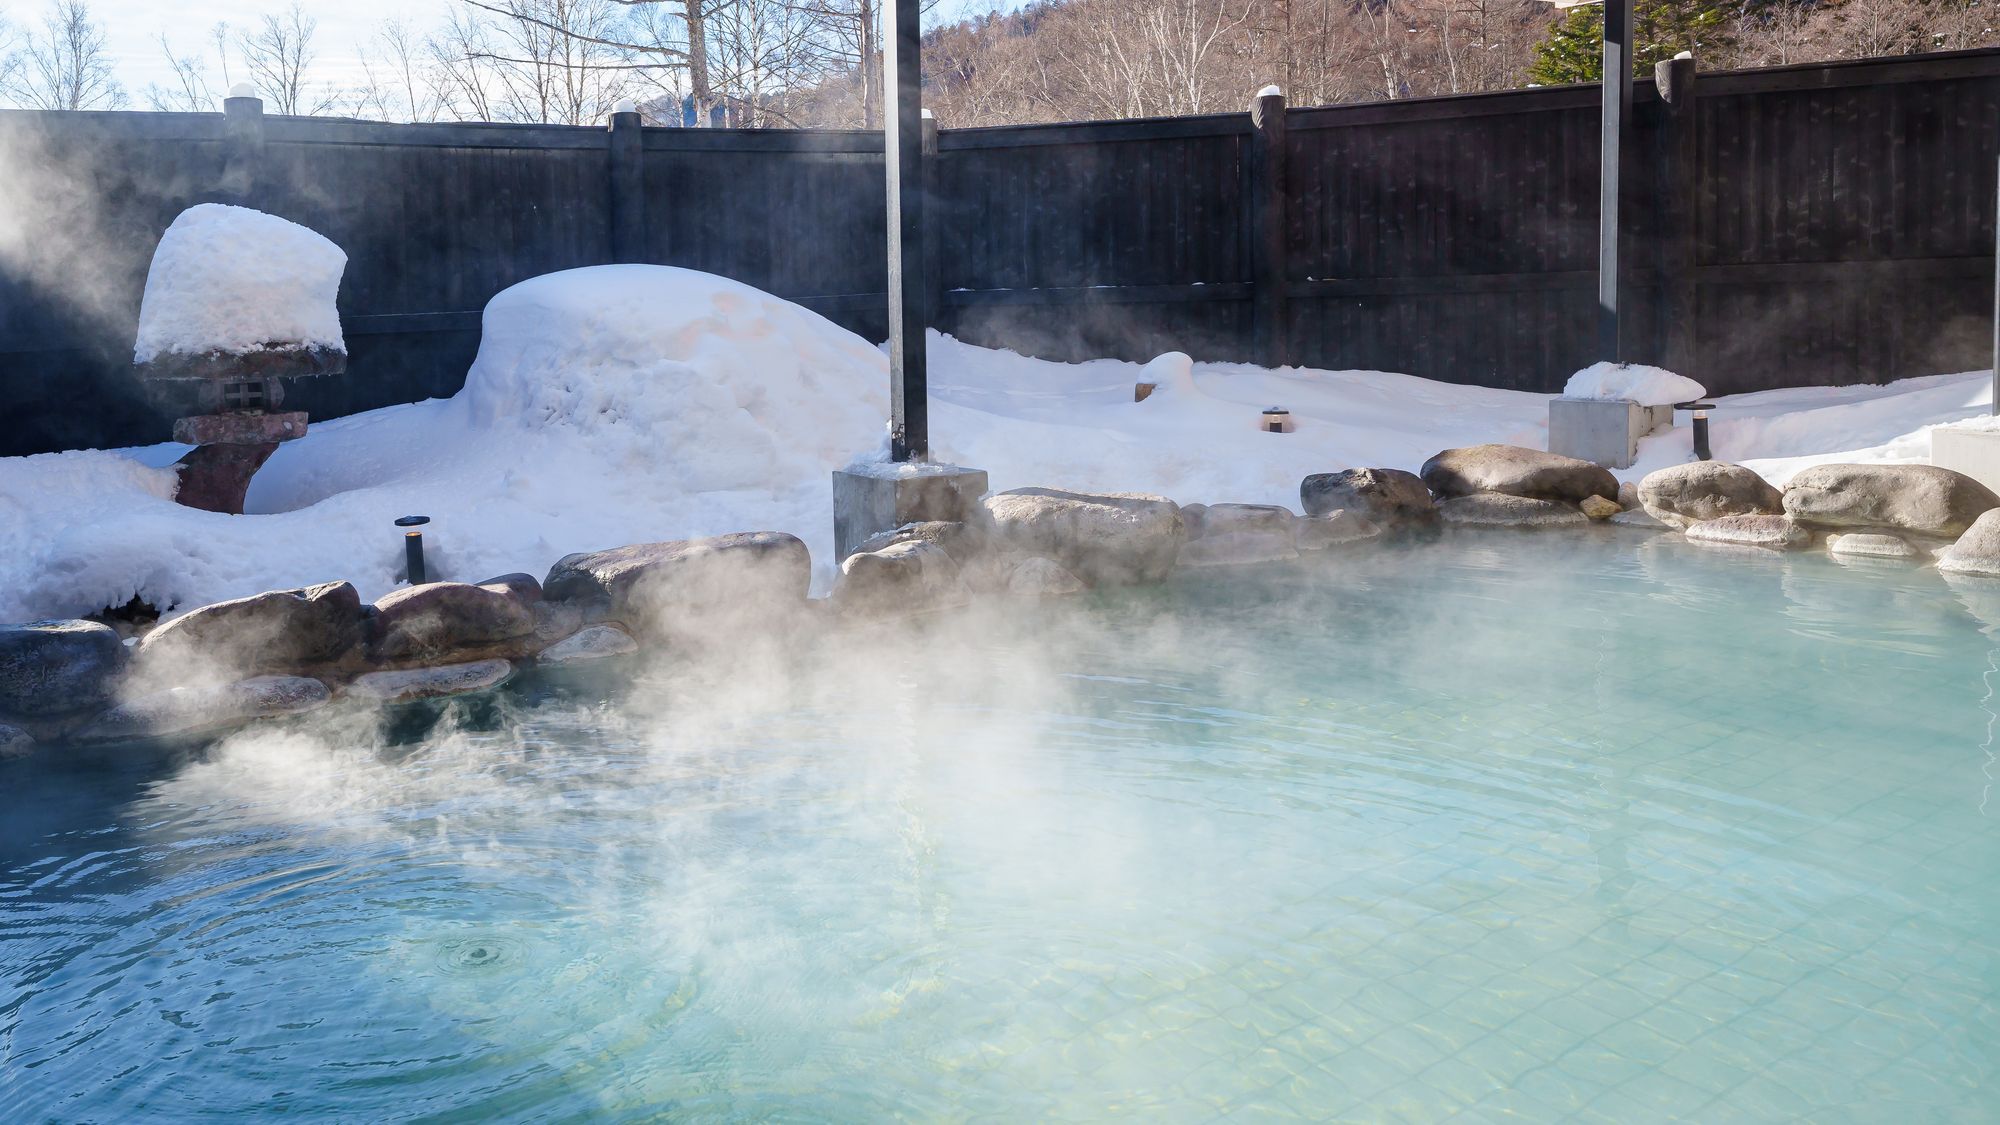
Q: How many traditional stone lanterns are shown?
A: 1